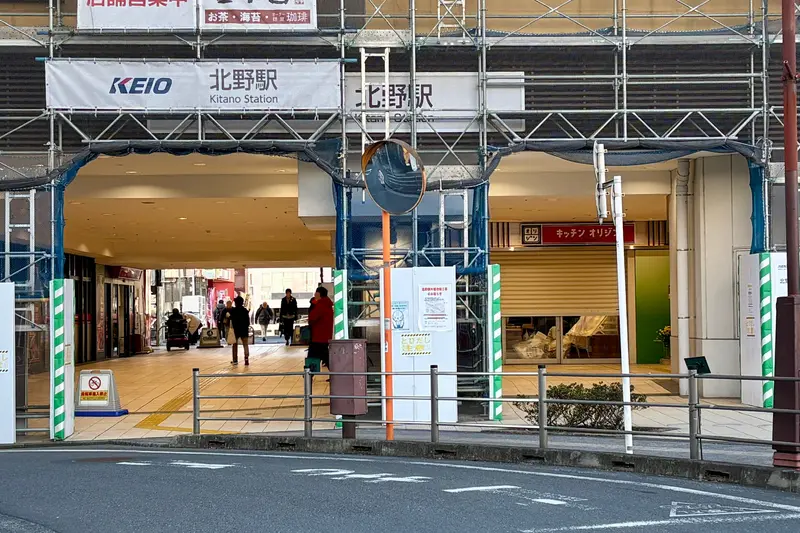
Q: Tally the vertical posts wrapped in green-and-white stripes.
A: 4